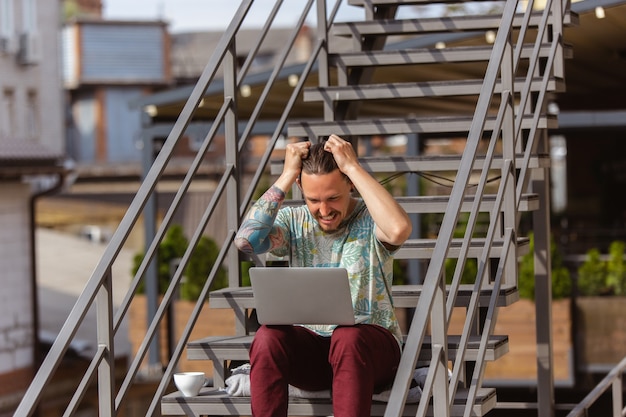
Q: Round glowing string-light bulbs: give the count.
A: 7